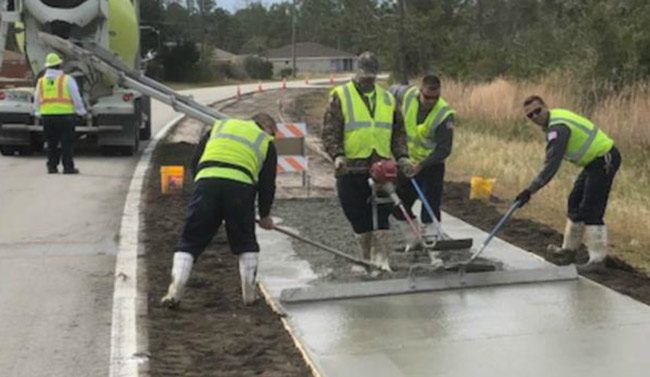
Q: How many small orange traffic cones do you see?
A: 5